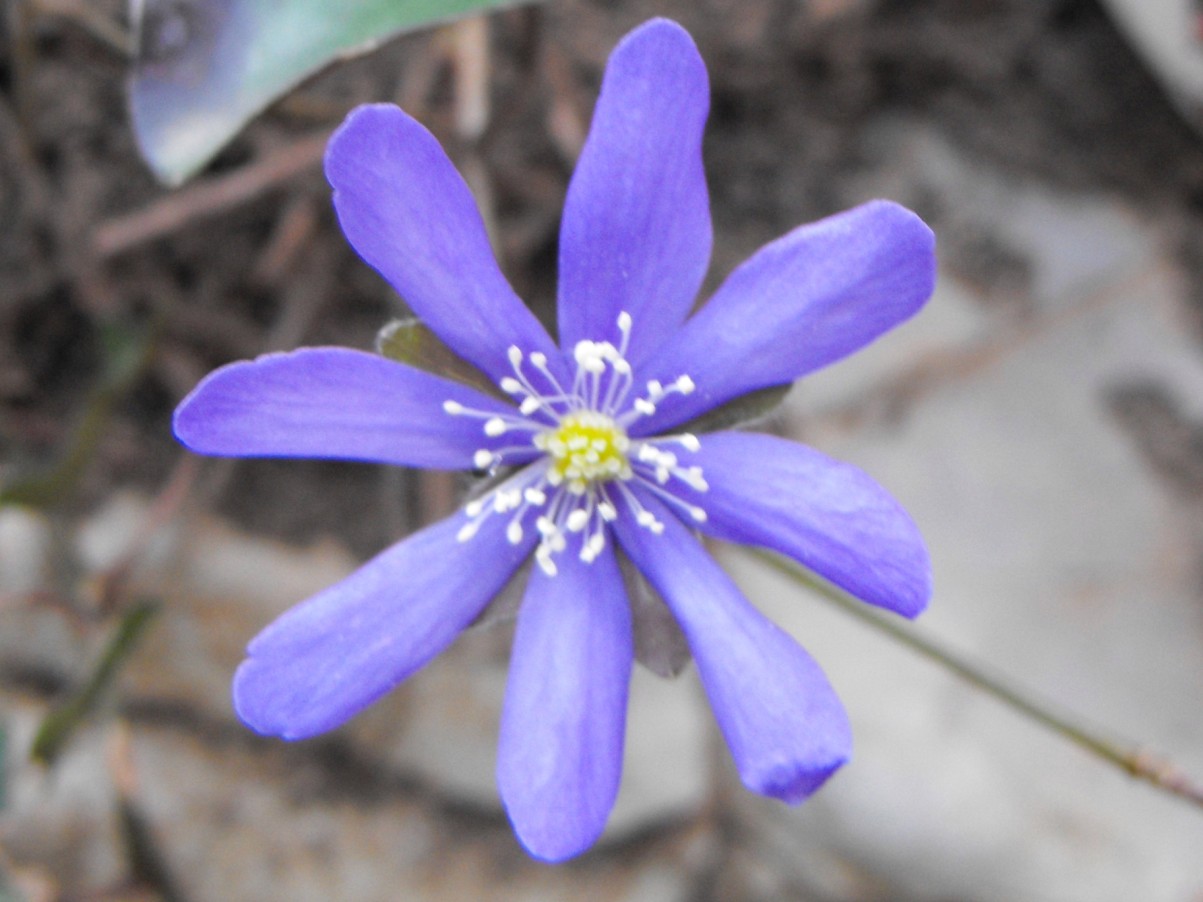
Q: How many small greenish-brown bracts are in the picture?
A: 3